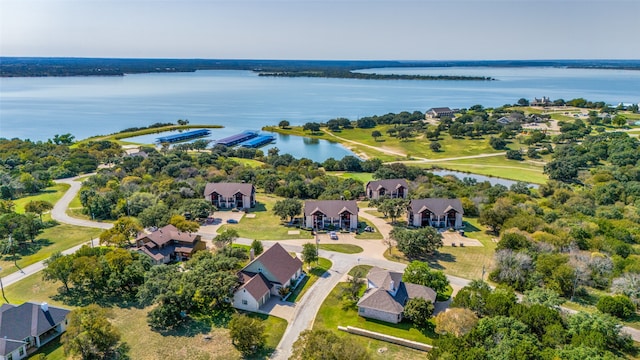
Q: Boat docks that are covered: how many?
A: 3